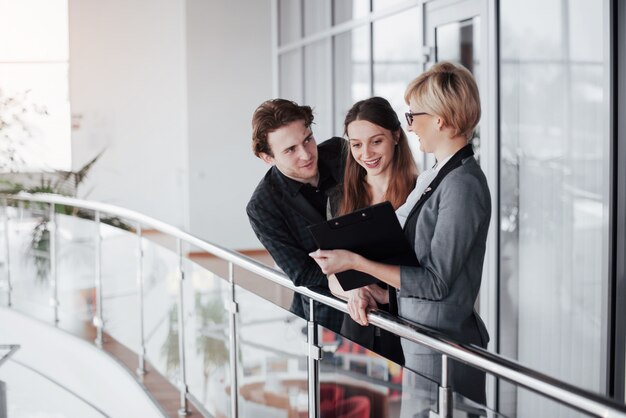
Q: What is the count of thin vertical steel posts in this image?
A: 8